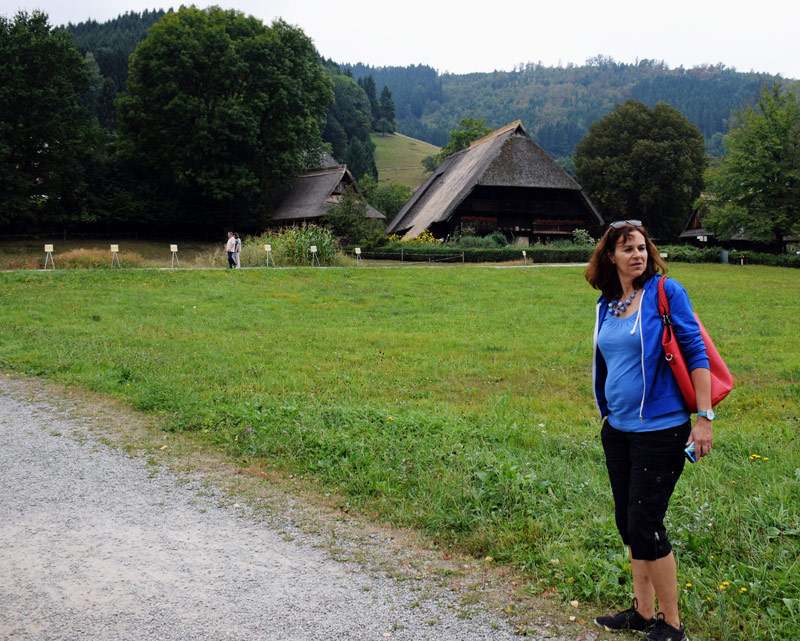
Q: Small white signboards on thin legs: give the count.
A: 6